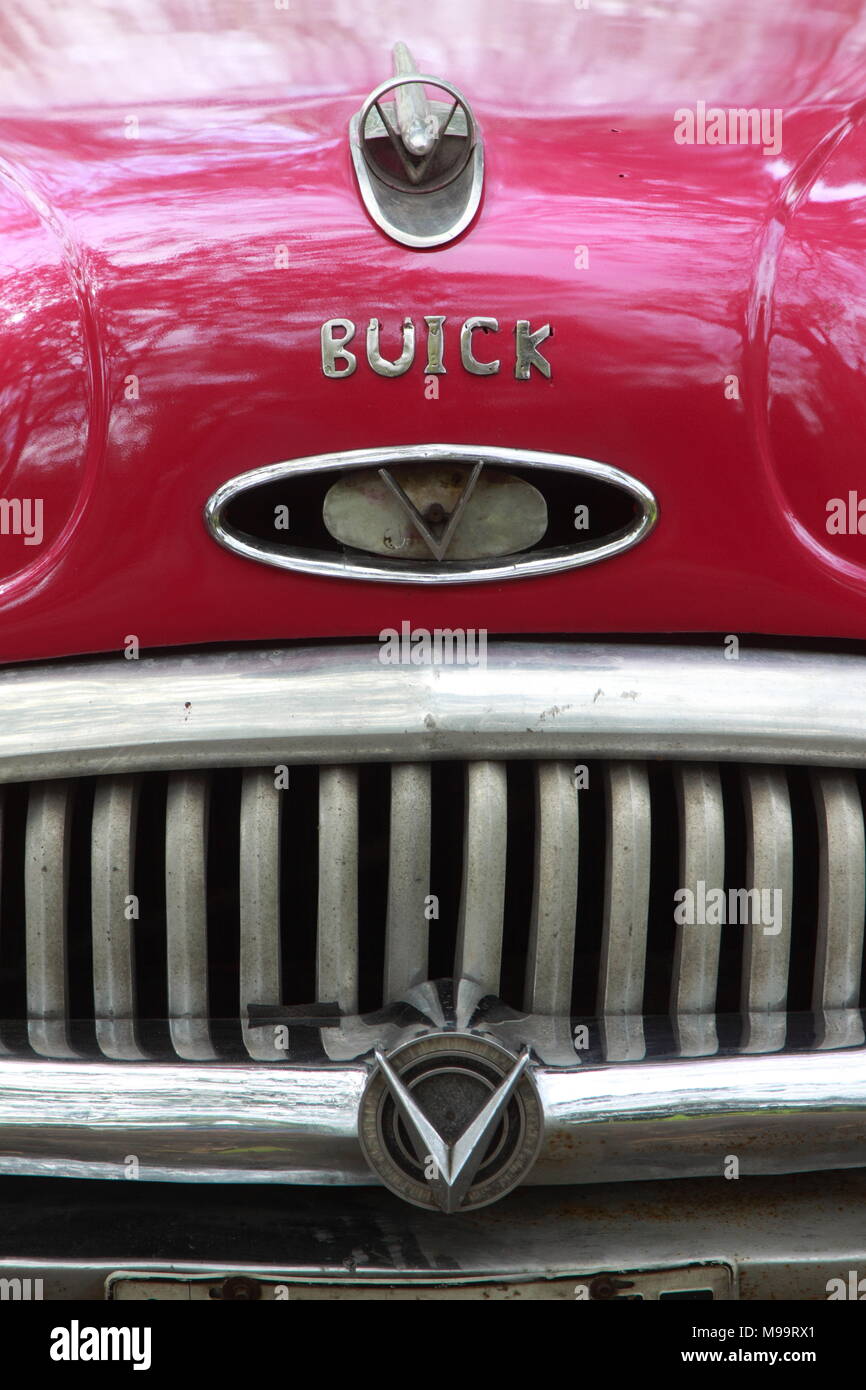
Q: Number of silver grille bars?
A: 12